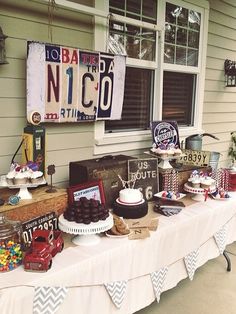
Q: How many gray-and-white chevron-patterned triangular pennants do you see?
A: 5